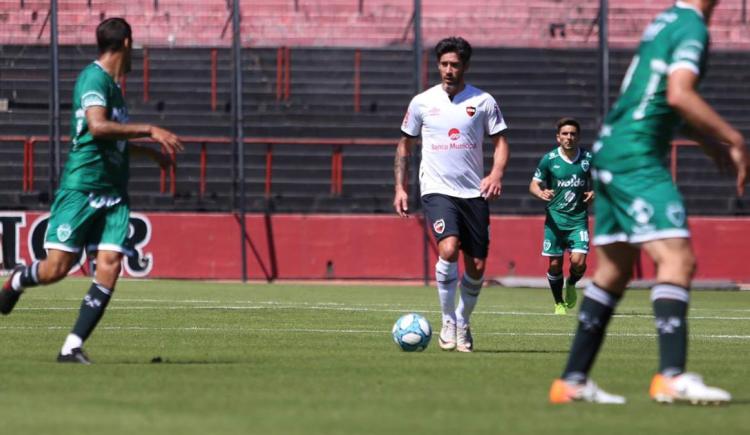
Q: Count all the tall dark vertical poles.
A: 4